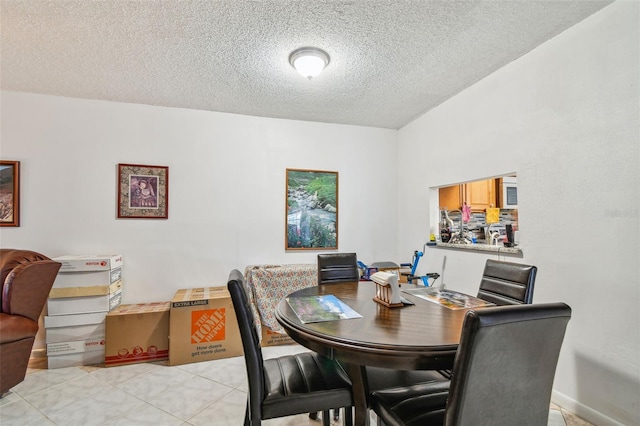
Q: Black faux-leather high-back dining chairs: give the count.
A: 4